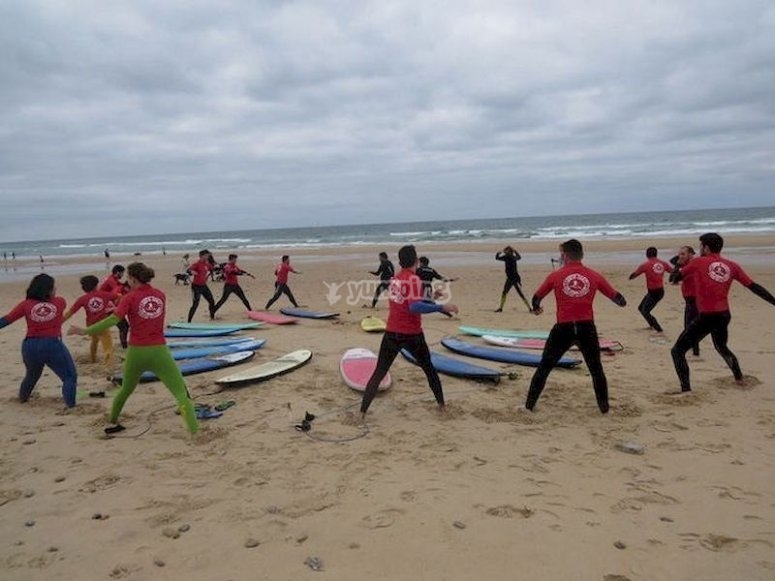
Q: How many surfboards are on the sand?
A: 14